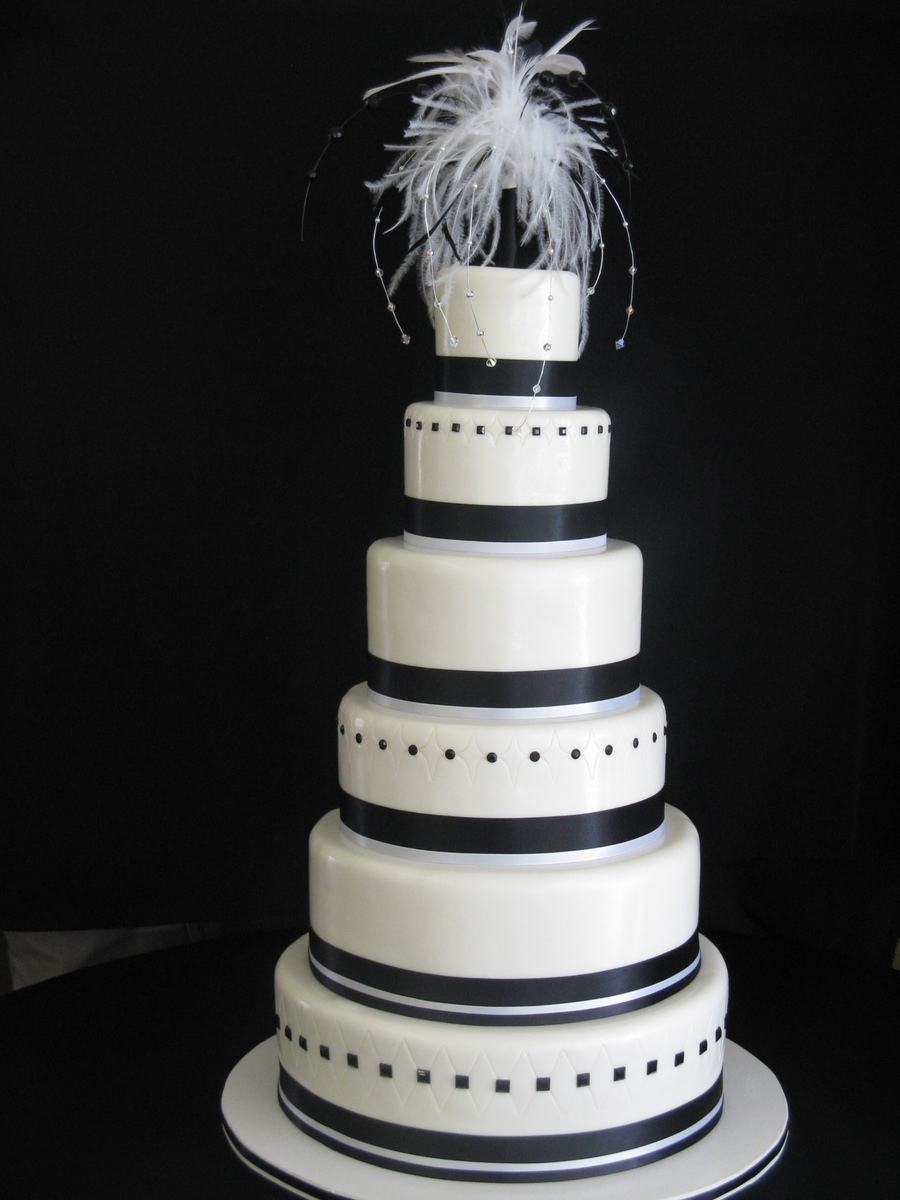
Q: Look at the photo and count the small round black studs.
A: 12